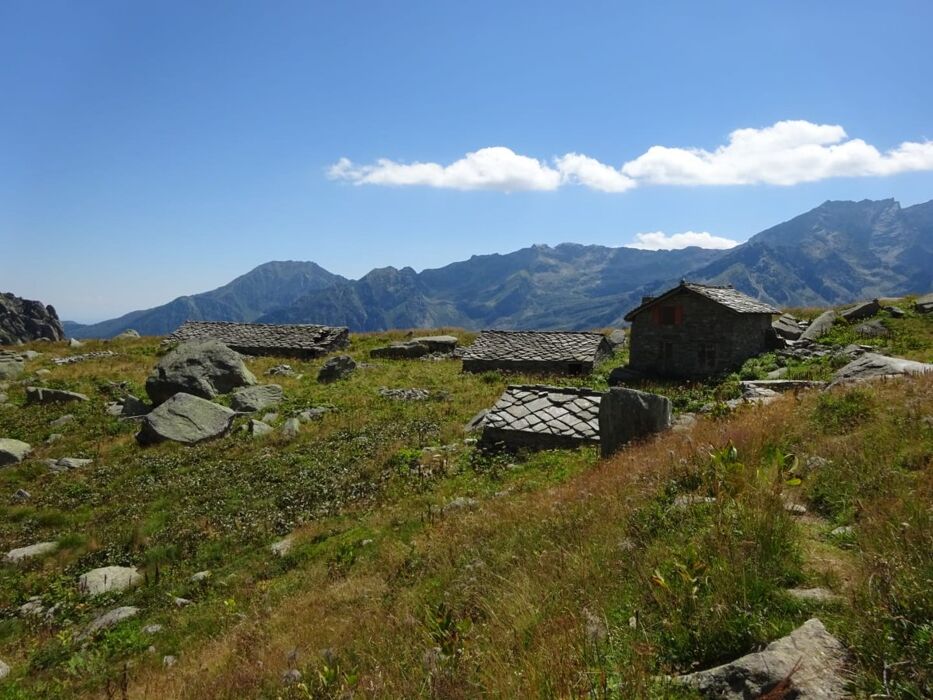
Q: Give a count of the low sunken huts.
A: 3